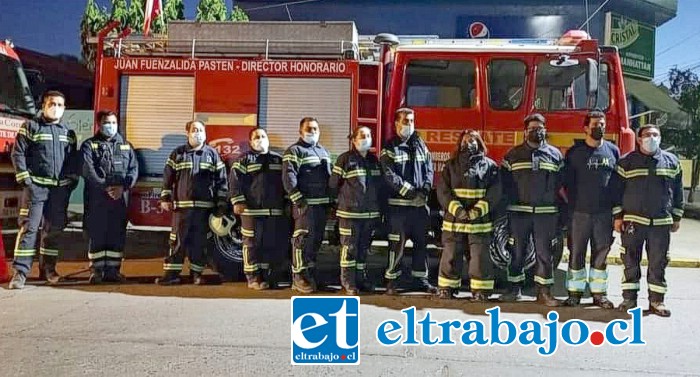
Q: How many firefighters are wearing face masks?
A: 11